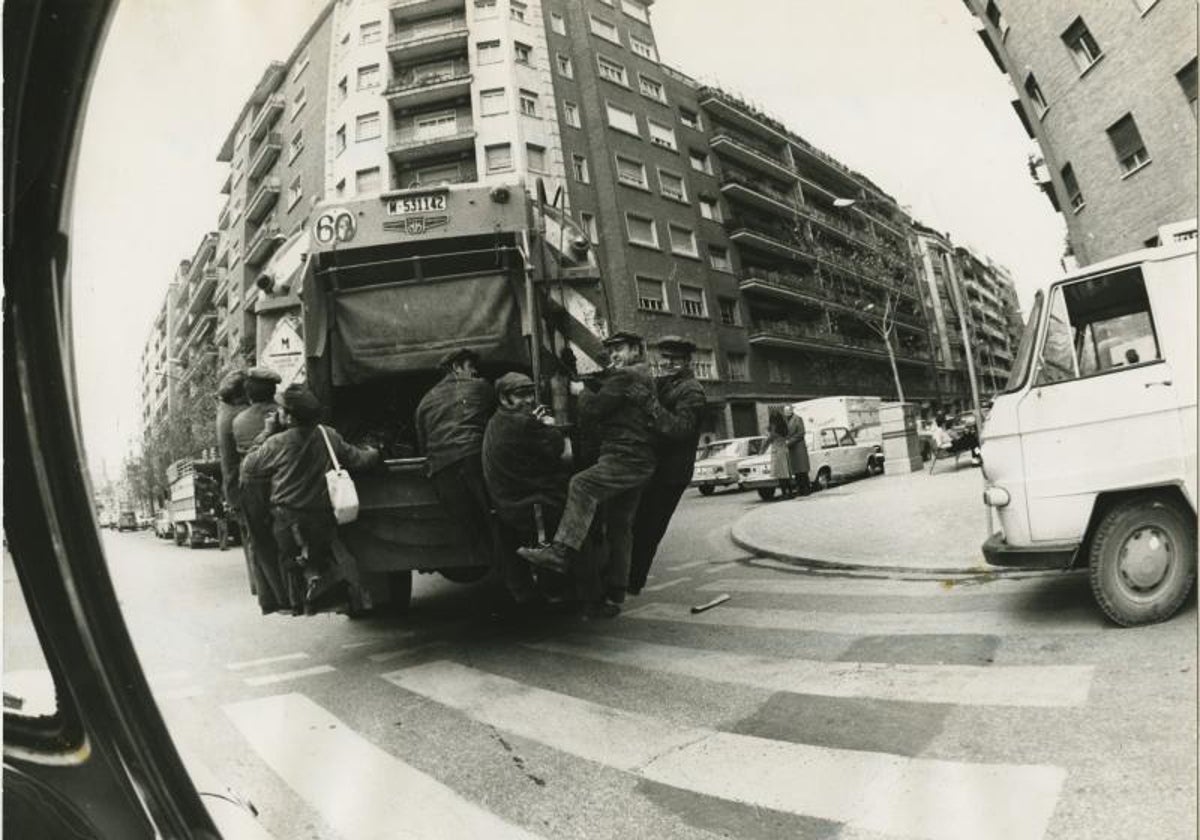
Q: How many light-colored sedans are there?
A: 2